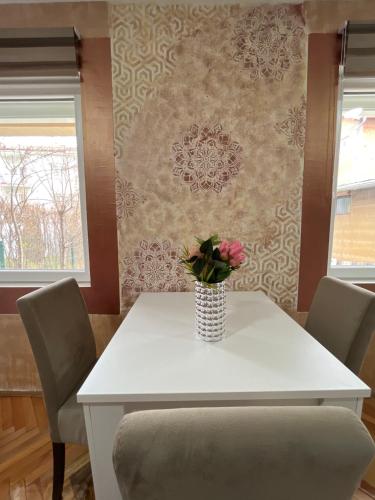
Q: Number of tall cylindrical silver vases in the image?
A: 1